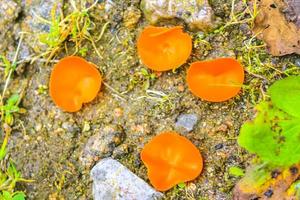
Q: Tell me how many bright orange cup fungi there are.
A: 4